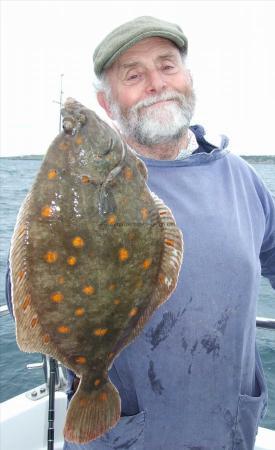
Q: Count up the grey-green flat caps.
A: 1